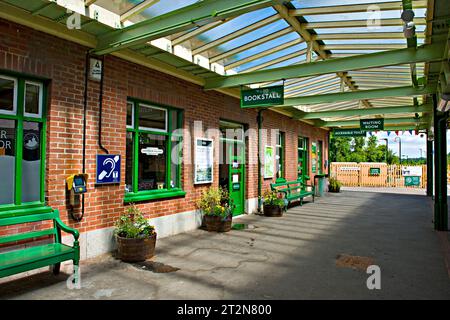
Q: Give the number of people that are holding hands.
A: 0